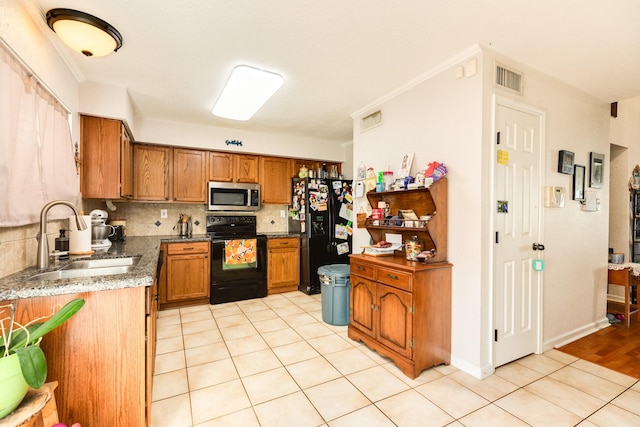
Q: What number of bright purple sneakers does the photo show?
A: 0